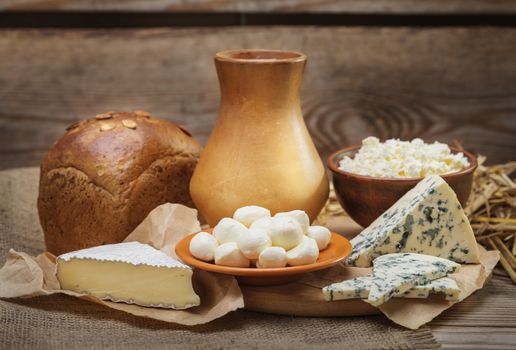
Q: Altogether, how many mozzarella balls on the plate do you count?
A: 11